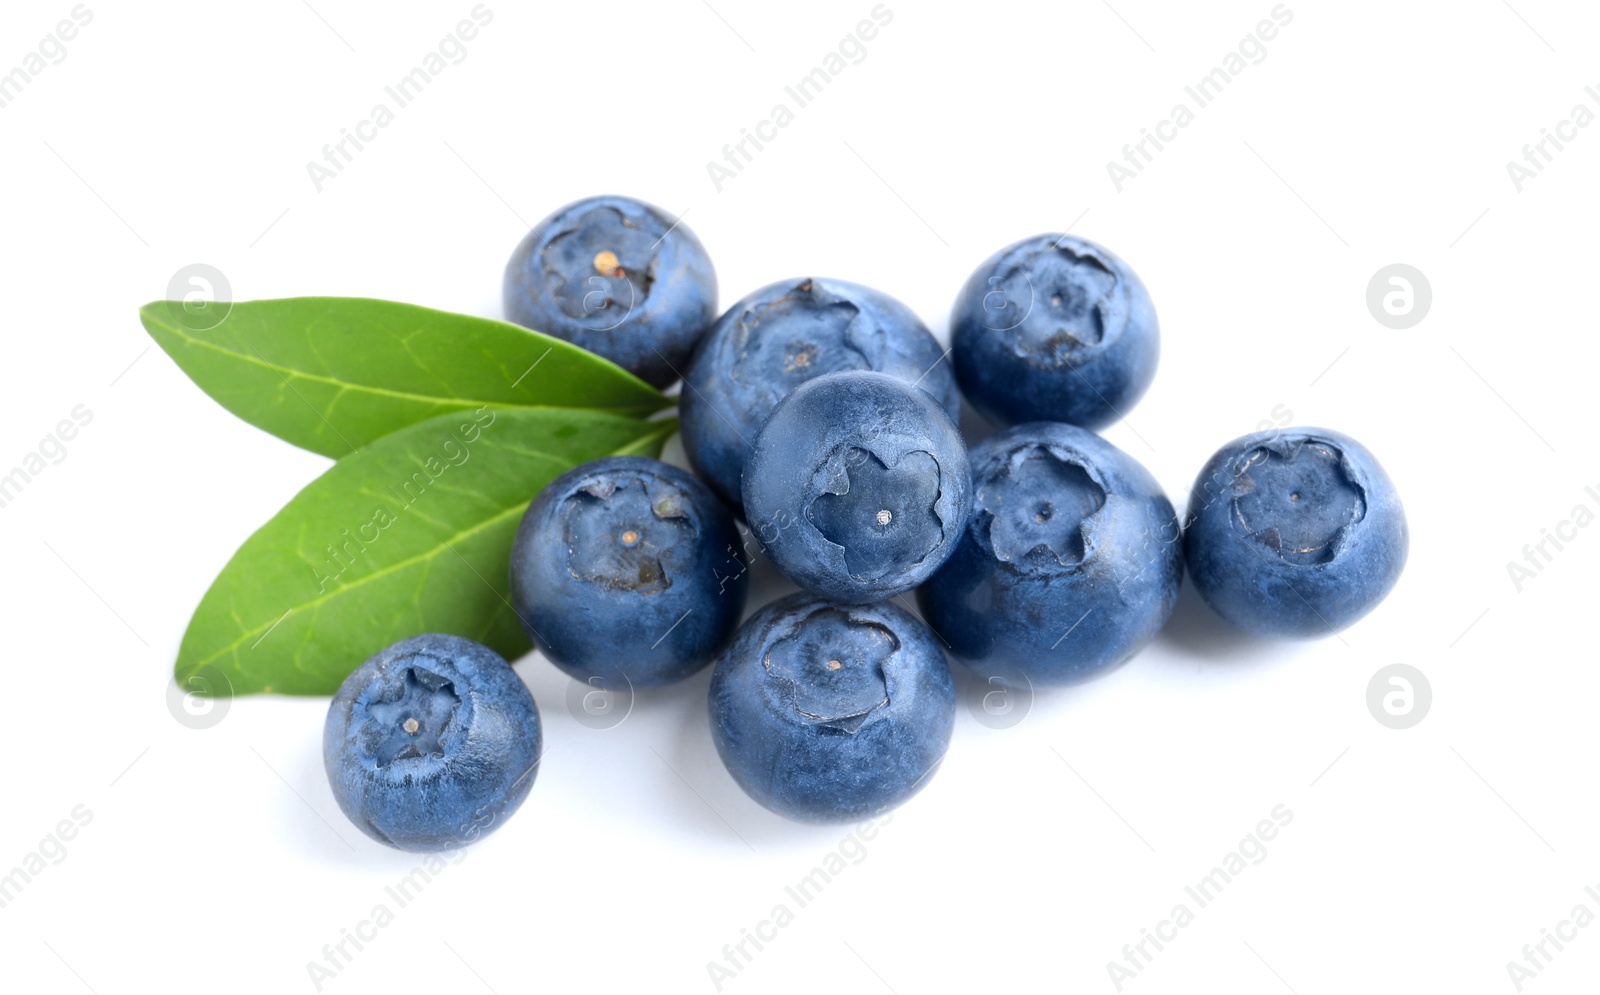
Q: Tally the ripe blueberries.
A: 9